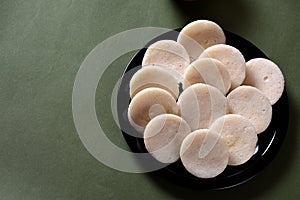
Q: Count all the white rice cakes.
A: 12